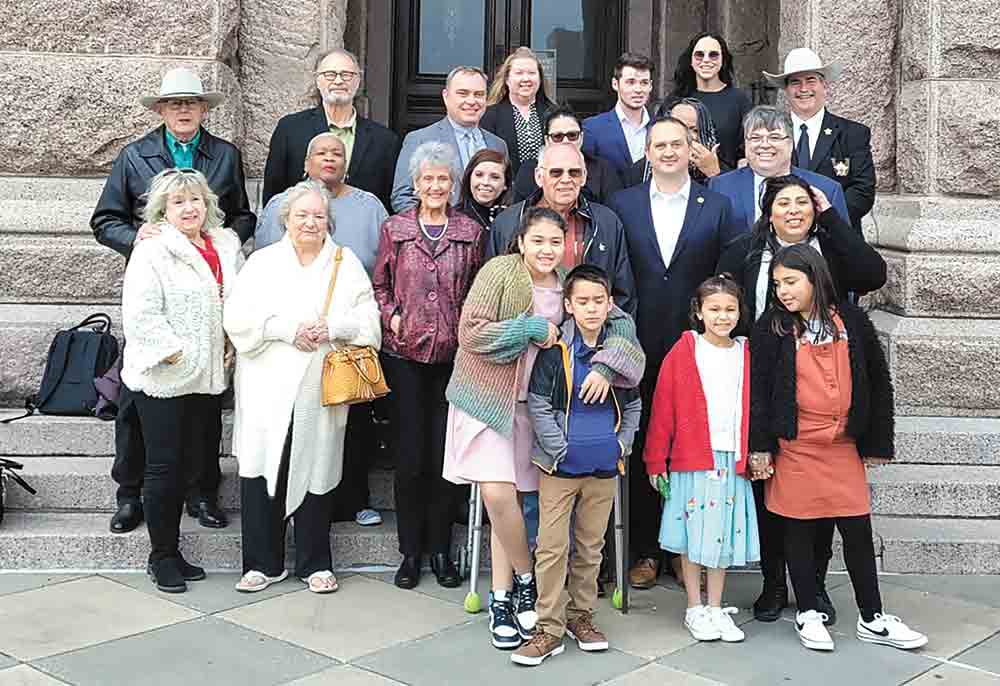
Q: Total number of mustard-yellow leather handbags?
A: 1